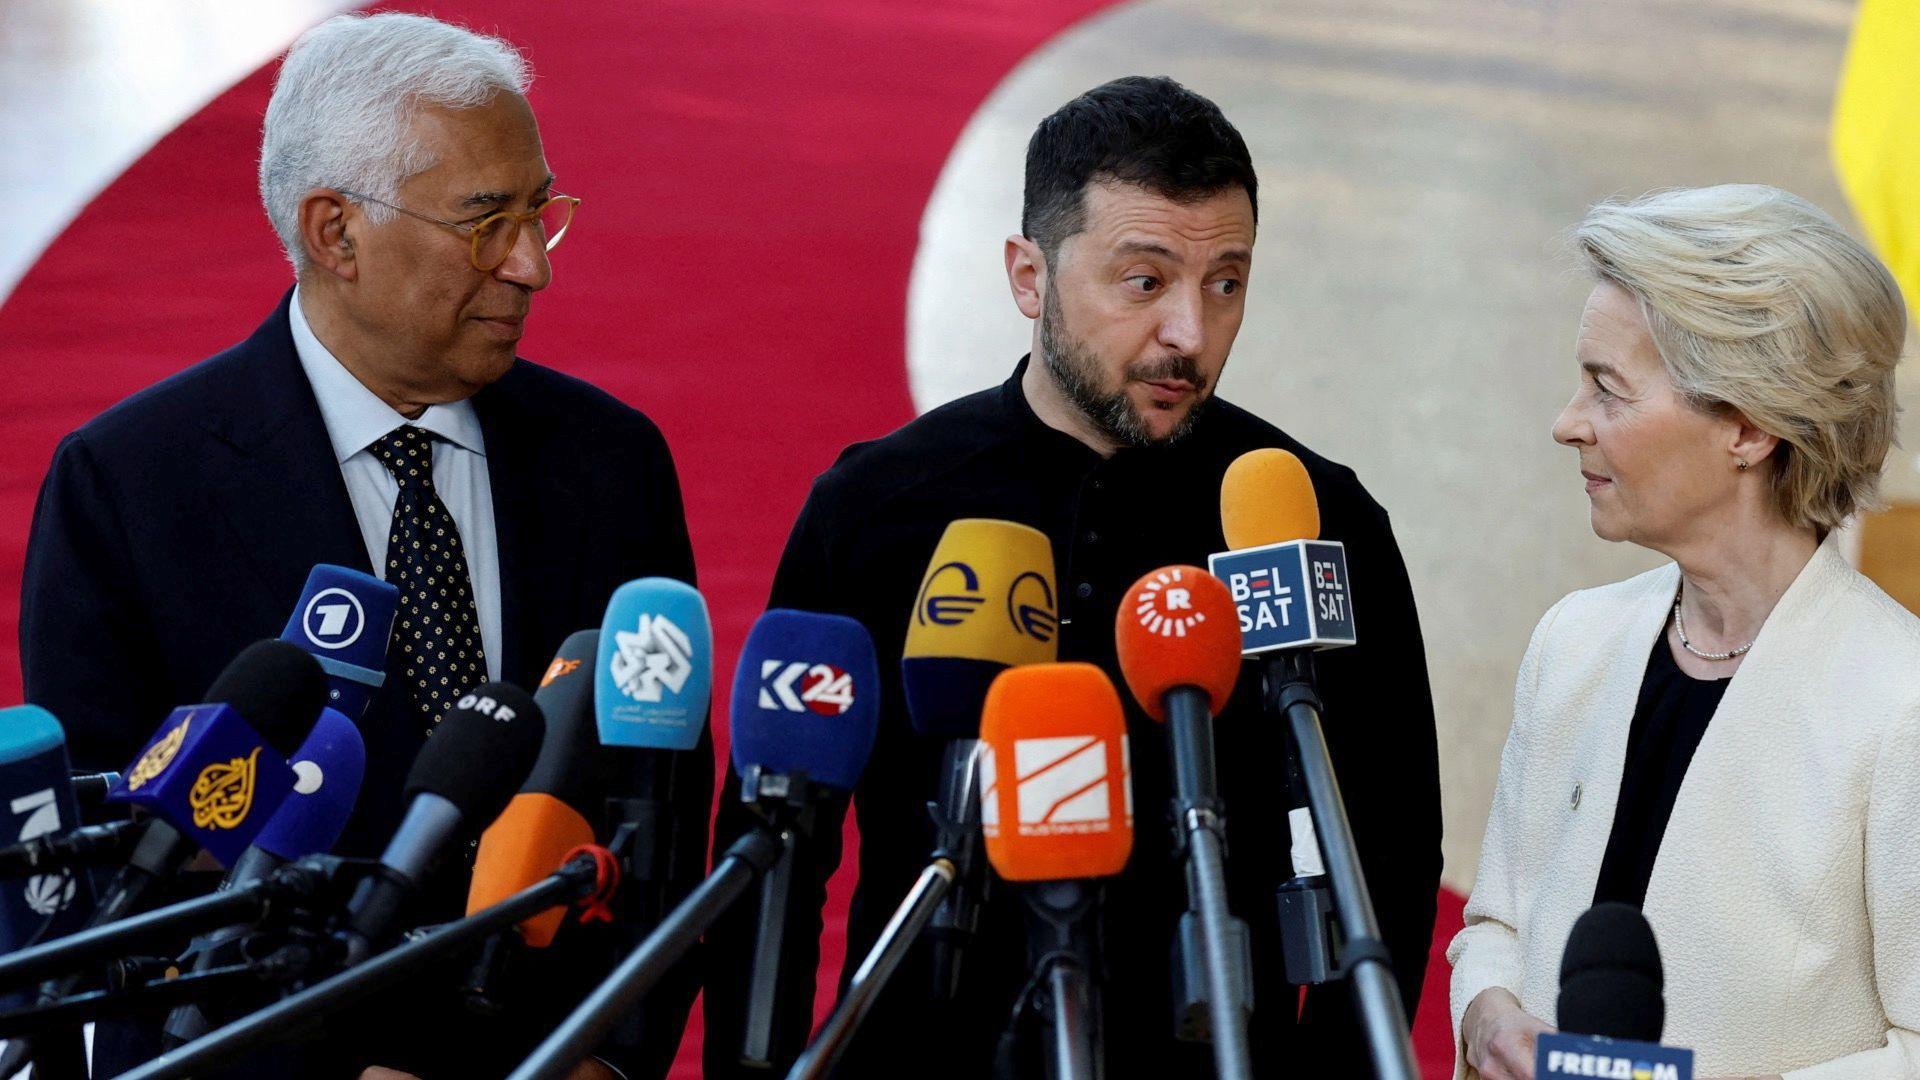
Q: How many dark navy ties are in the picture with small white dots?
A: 1